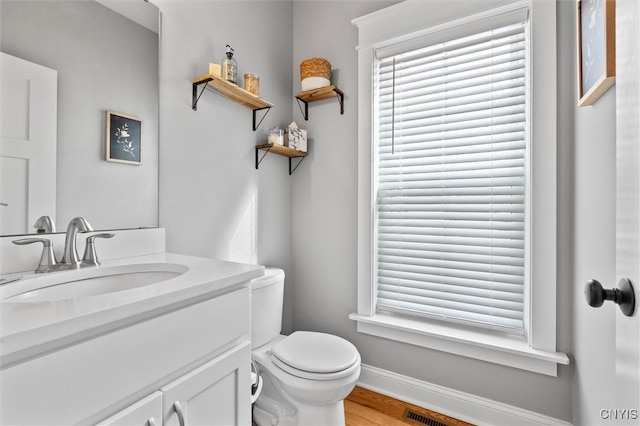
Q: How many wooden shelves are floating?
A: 3